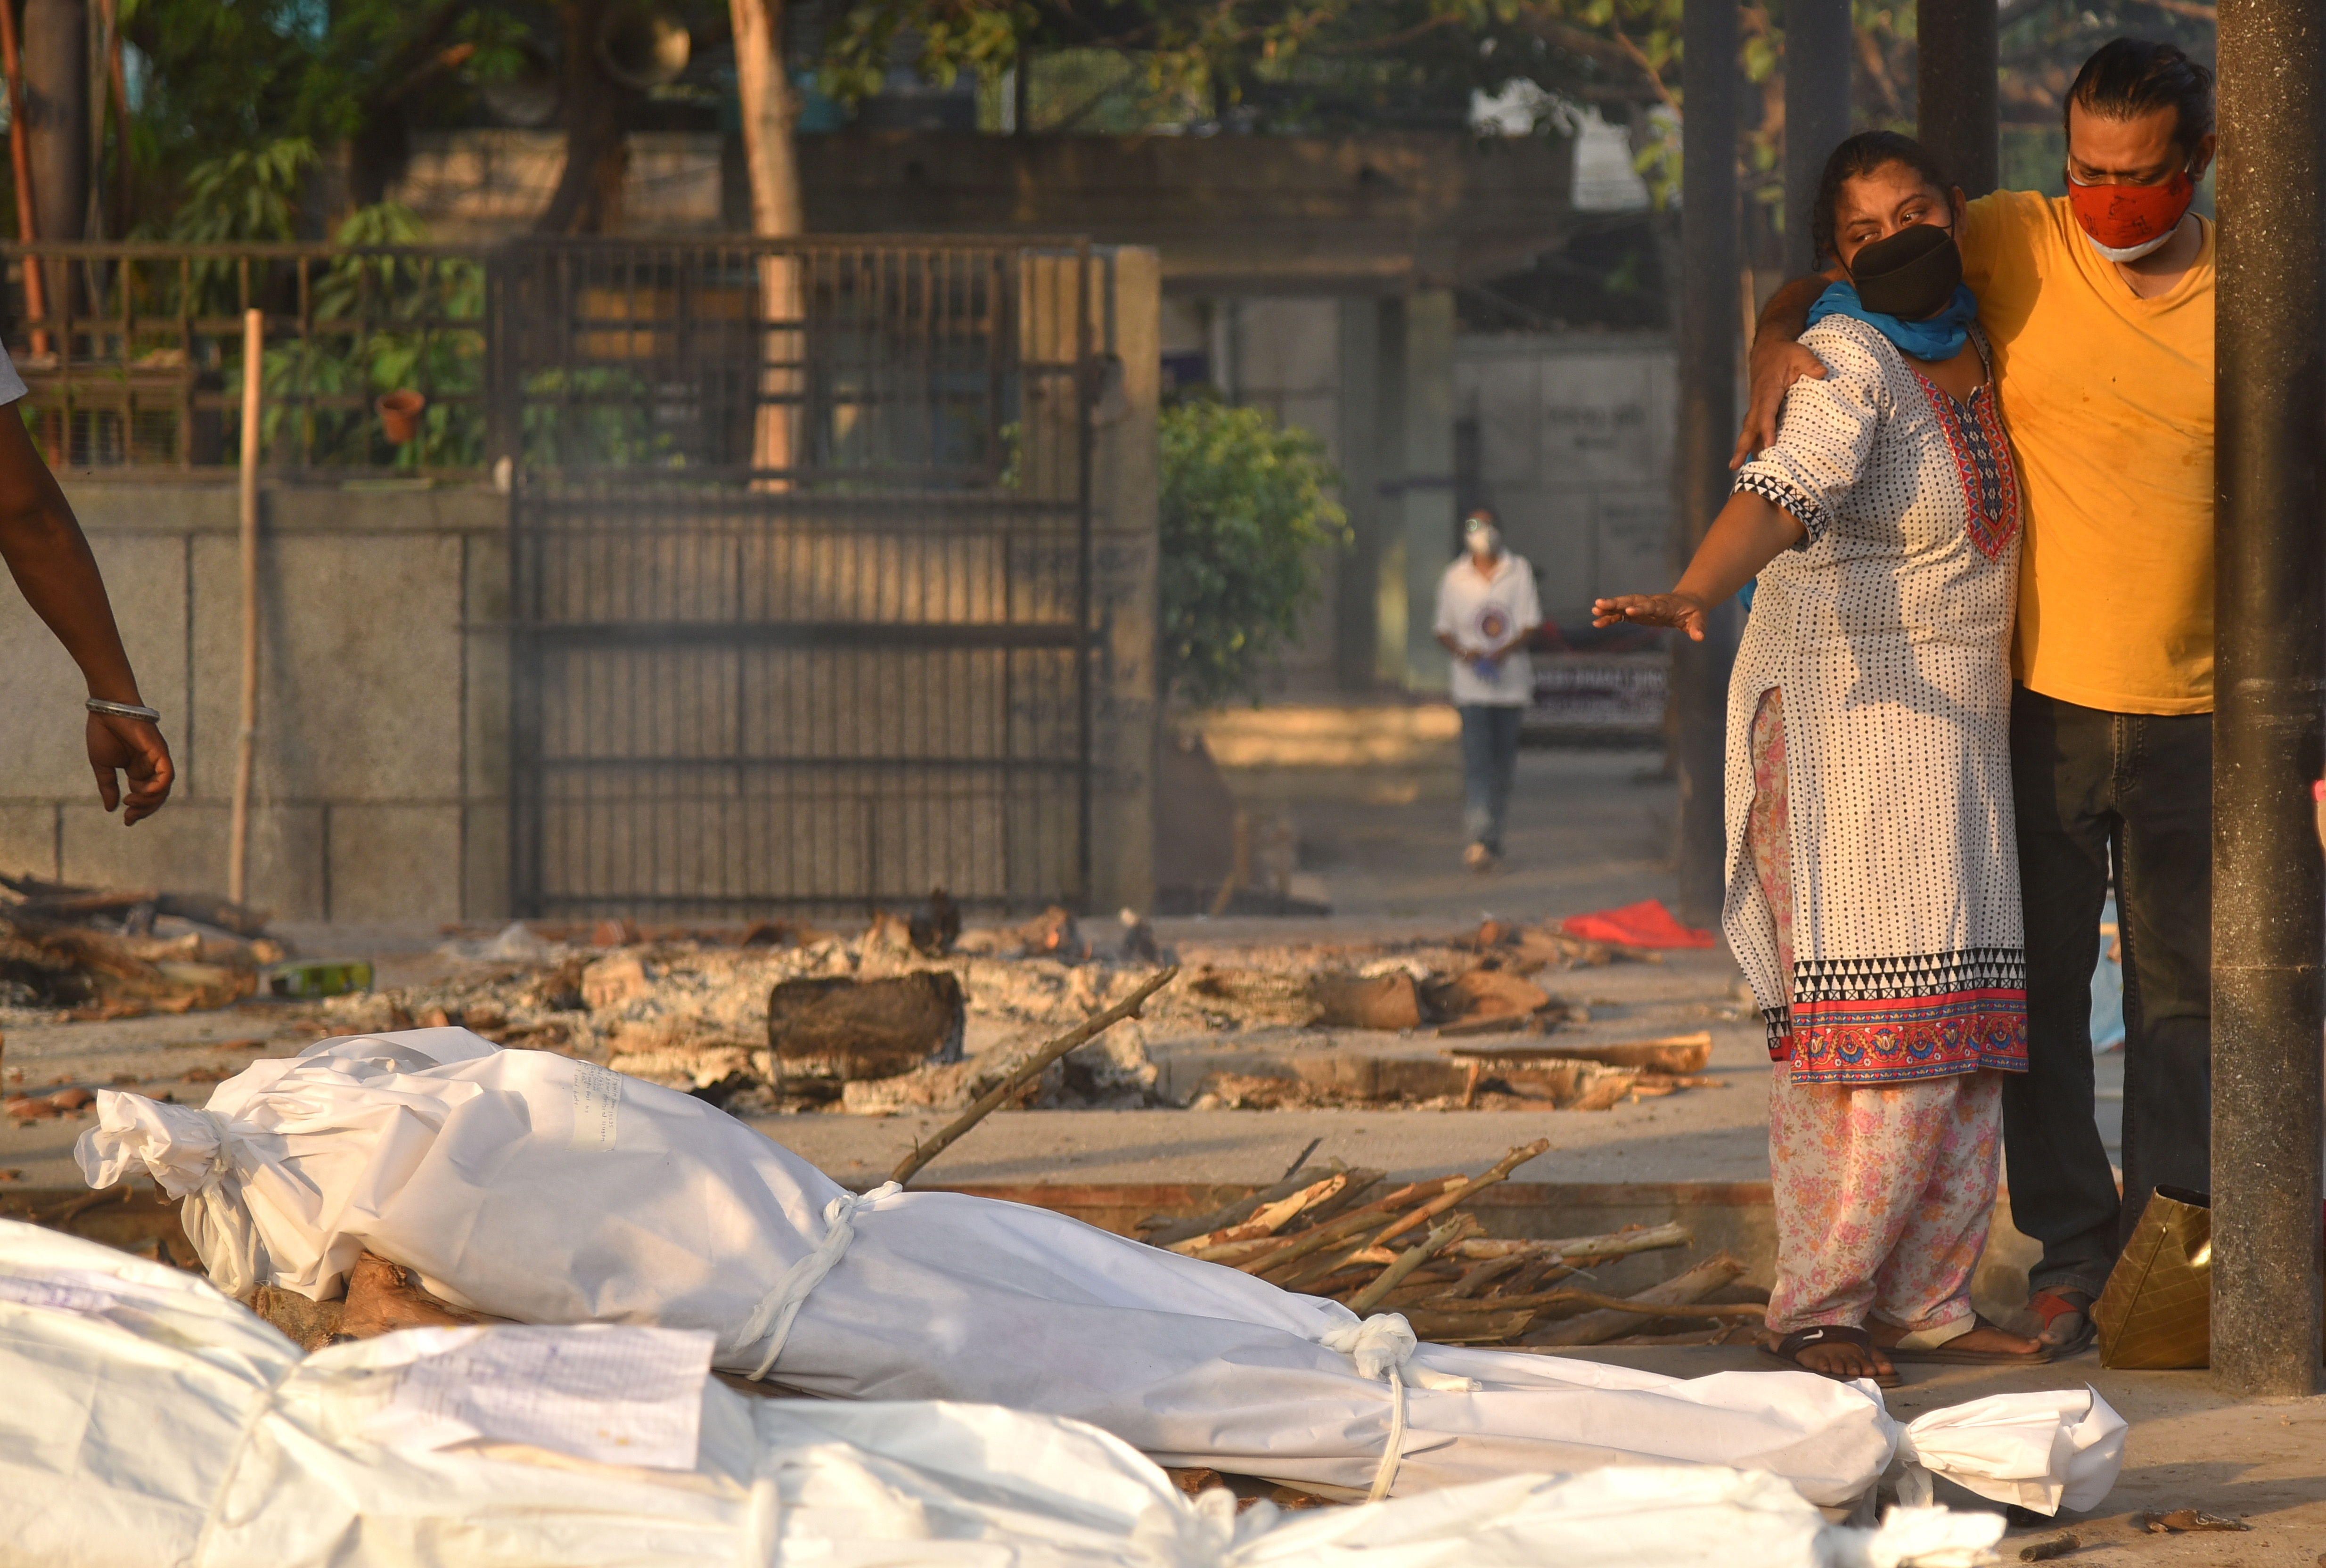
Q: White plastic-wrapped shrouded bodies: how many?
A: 2